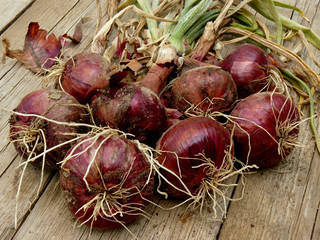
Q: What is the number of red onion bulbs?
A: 8